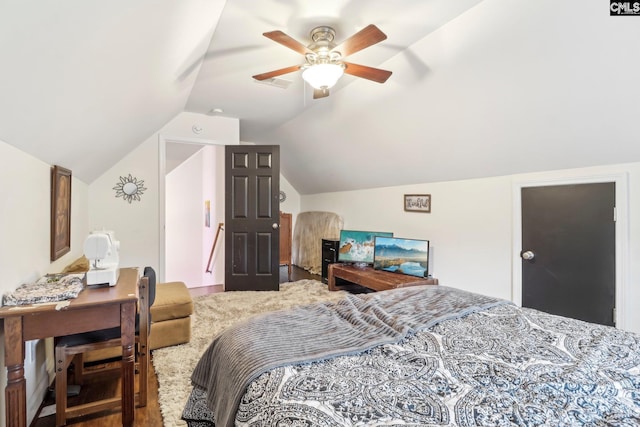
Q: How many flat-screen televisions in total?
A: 2